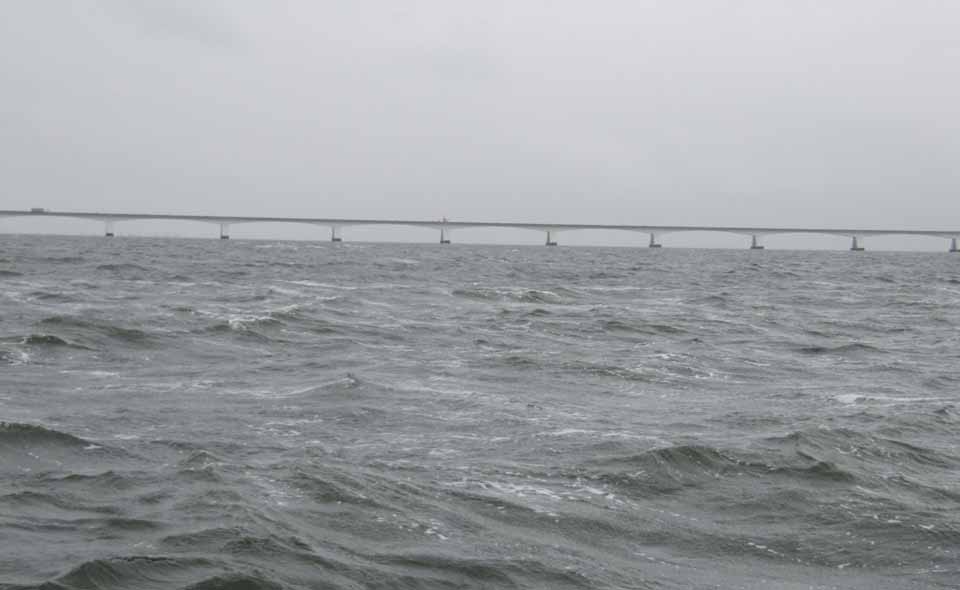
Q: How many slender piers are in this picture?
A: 9